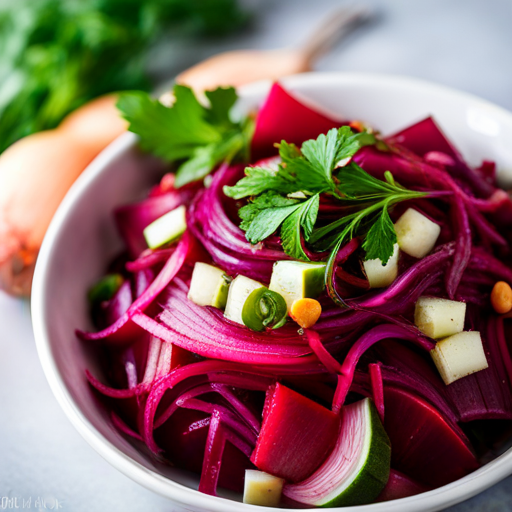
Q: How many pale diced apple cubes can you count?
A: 9